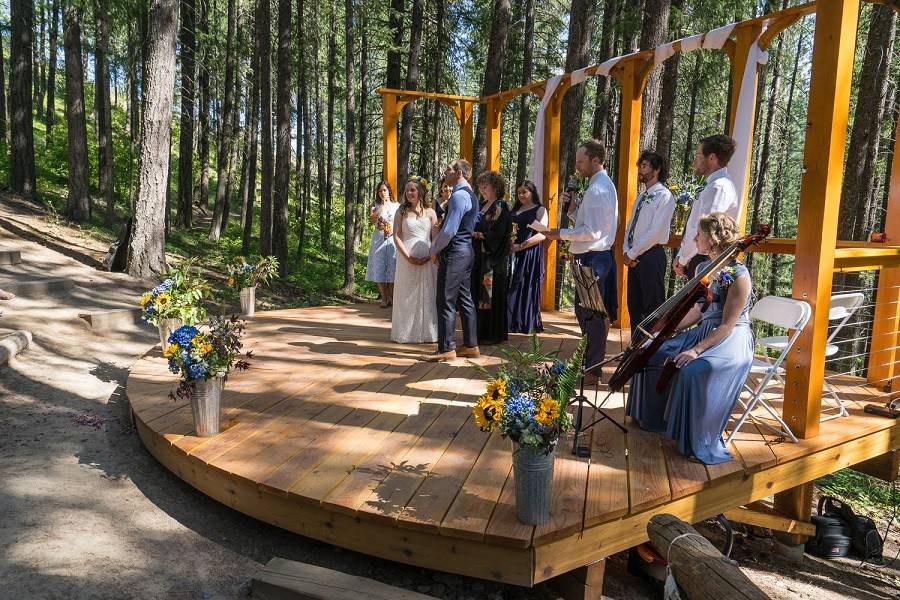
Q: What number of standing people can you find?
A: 9